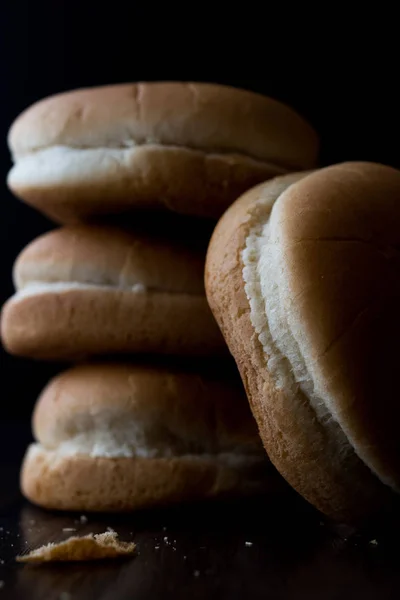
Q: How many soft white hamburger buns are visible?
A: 4